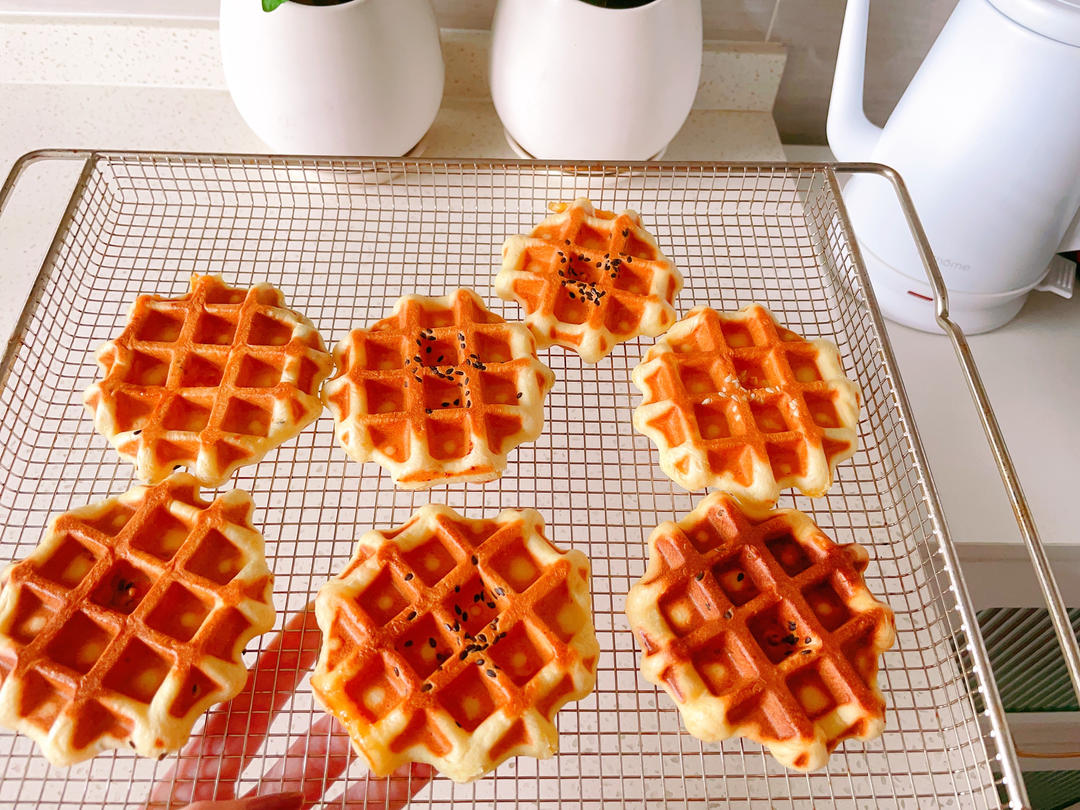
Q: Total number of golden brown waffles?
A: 7